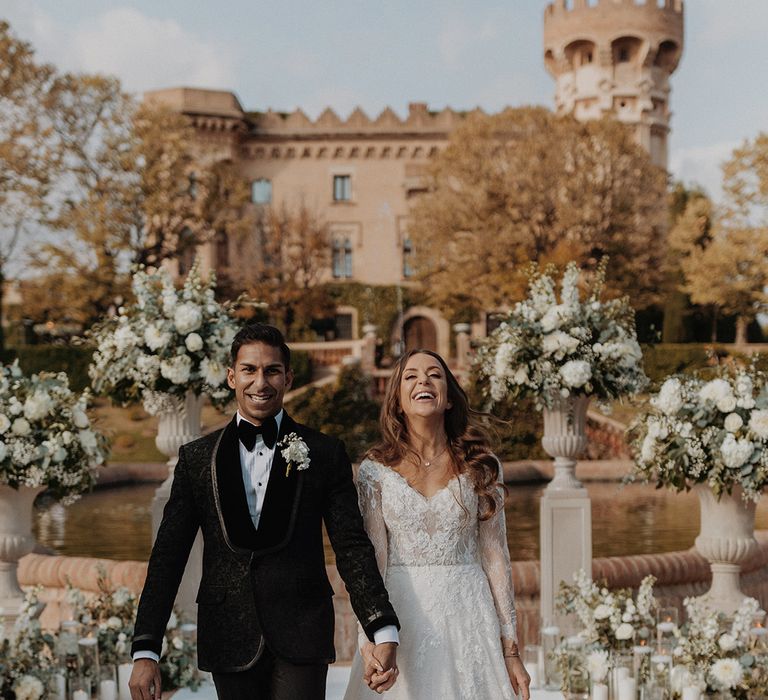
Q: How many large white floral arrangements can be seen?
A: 4